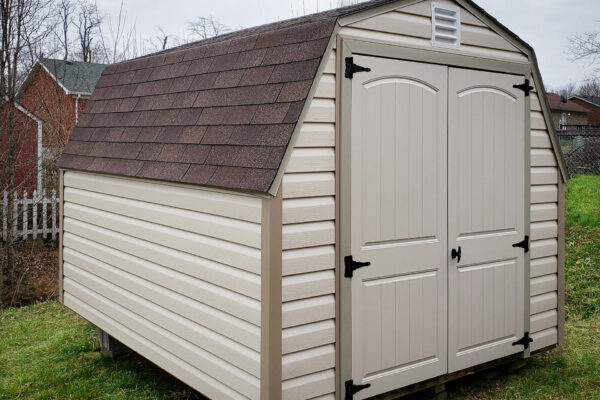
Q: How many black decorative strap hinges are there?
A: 6